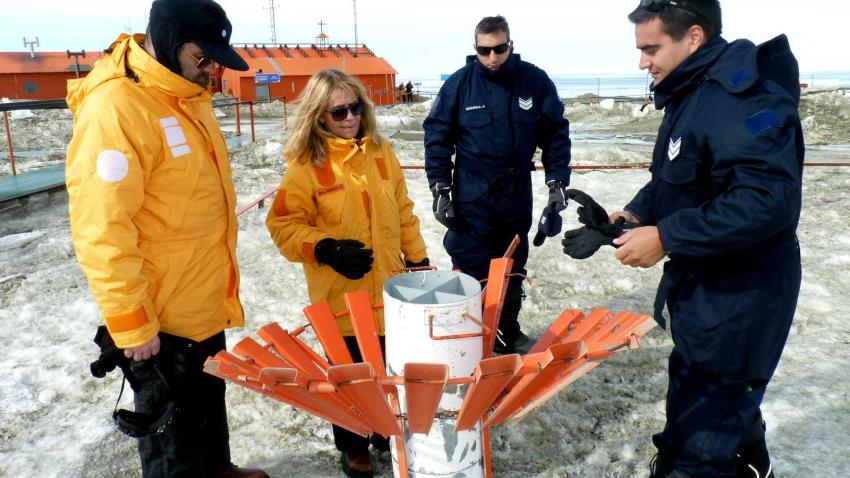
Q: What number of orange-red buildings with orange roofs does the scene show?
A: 2